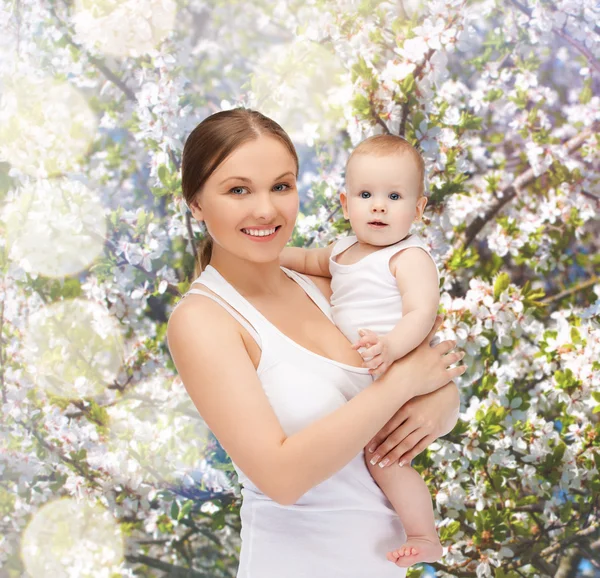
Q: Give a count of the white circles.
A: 7